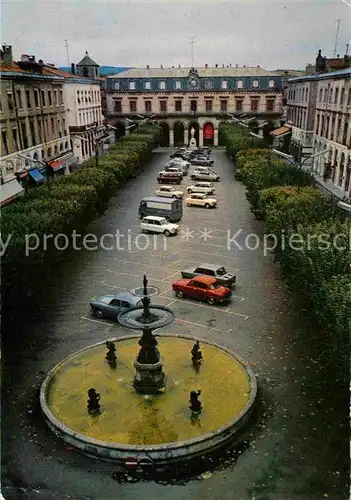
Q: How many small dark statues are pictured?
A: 4